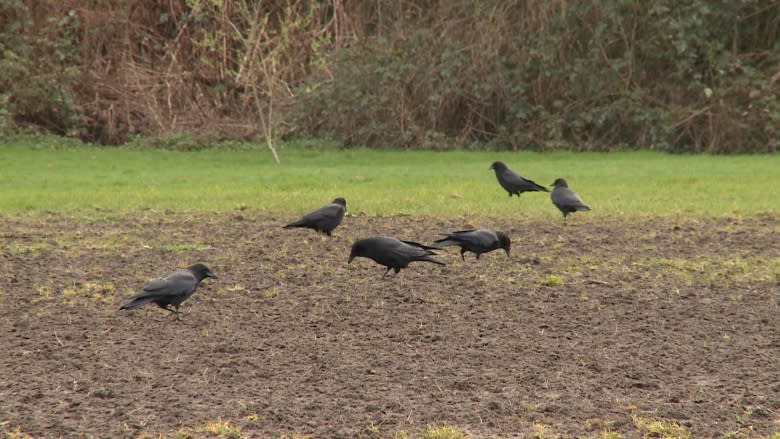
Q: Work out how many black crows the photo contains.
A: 6